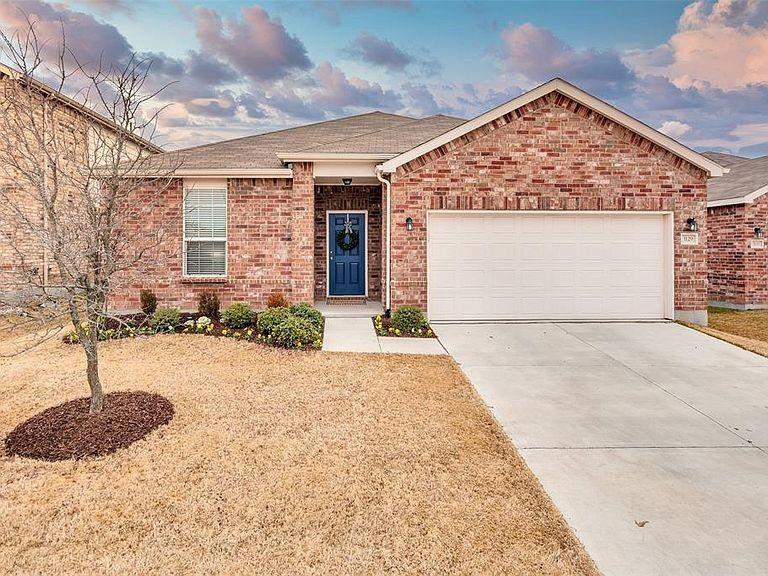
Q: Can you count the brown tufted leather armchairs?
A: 0